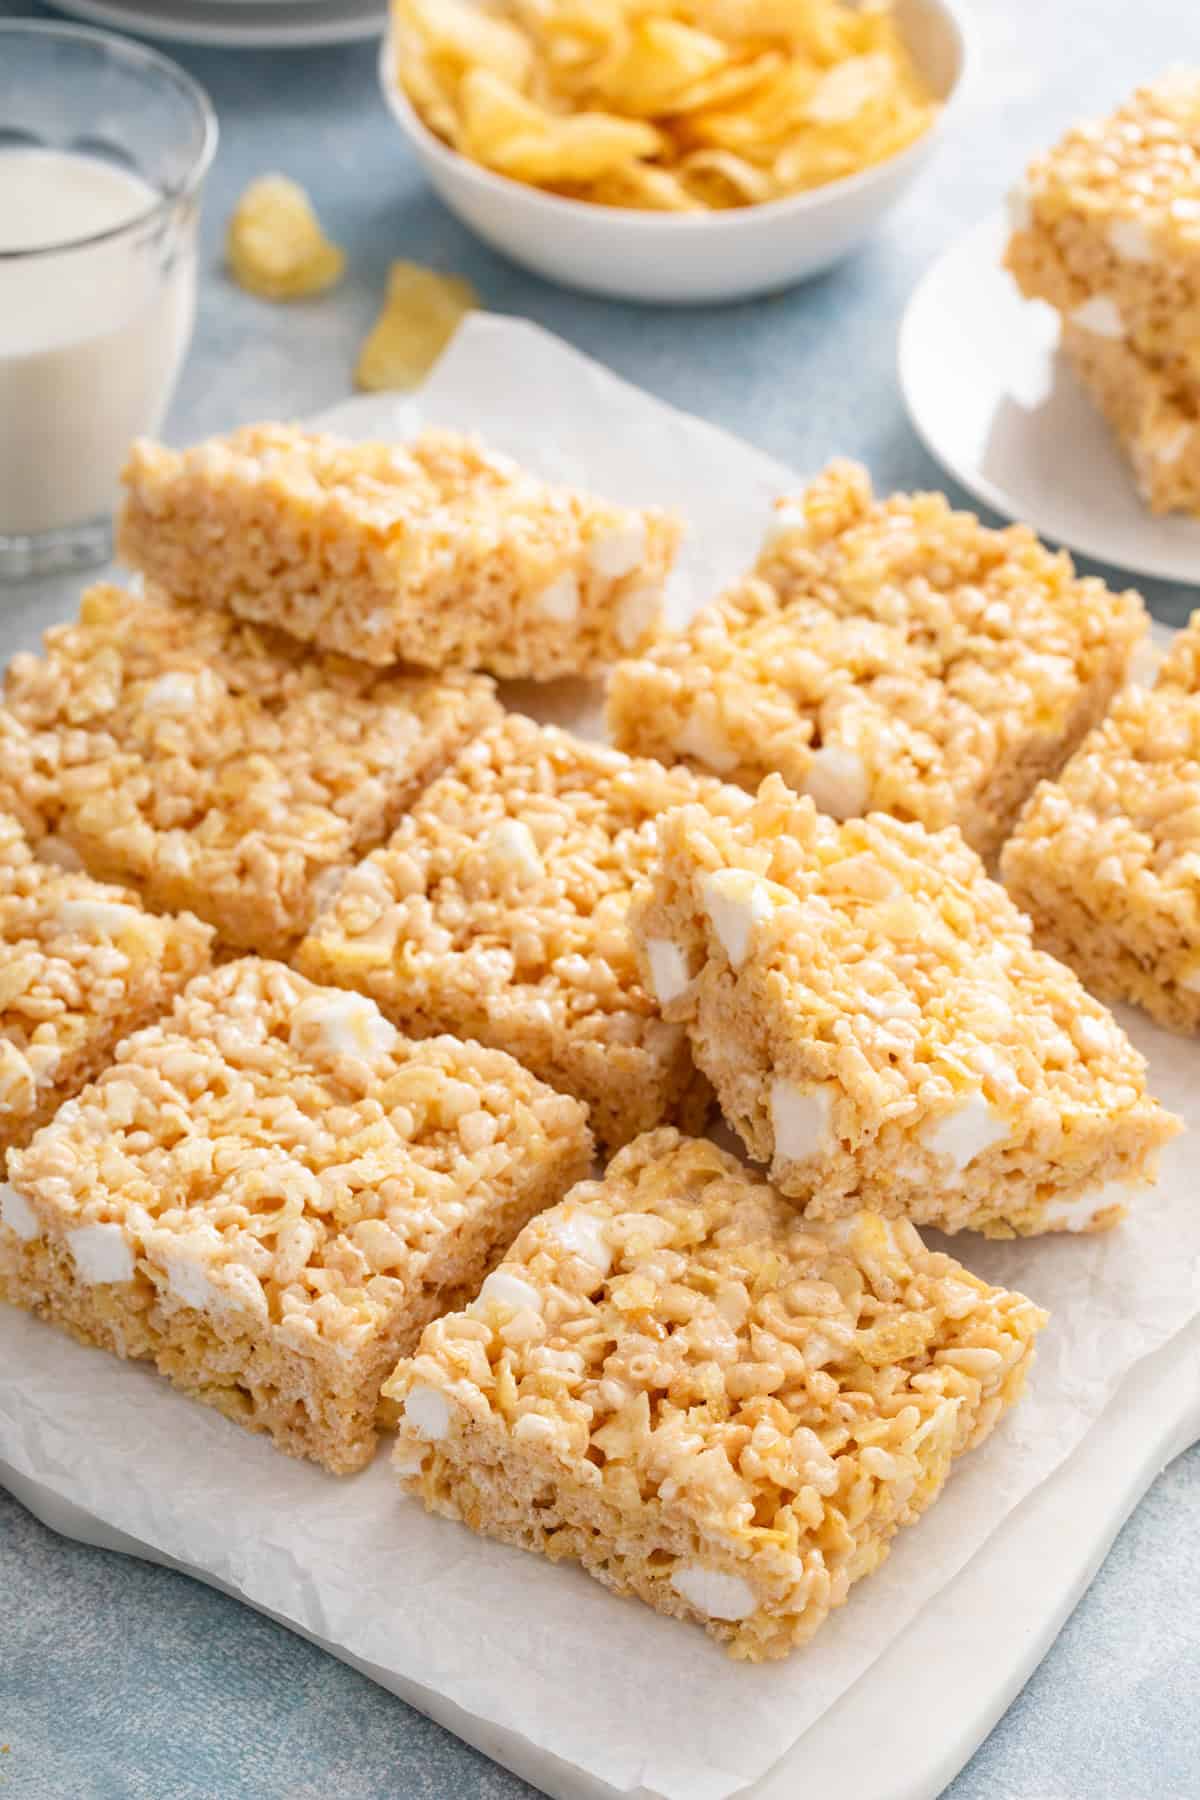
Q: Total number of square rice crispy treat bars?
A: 11